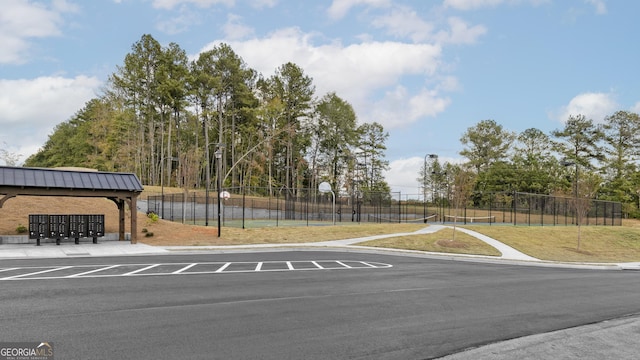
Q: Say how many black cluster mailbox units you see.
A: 4